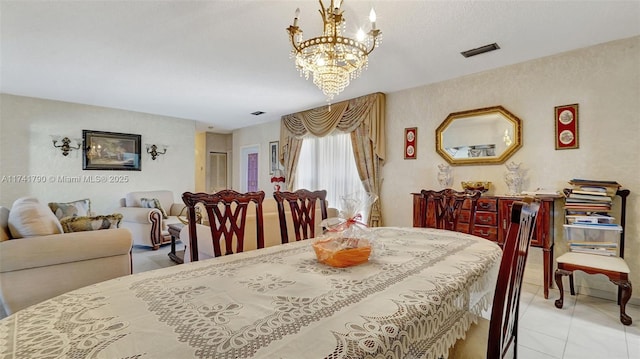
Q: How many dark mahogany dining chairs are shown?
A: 5